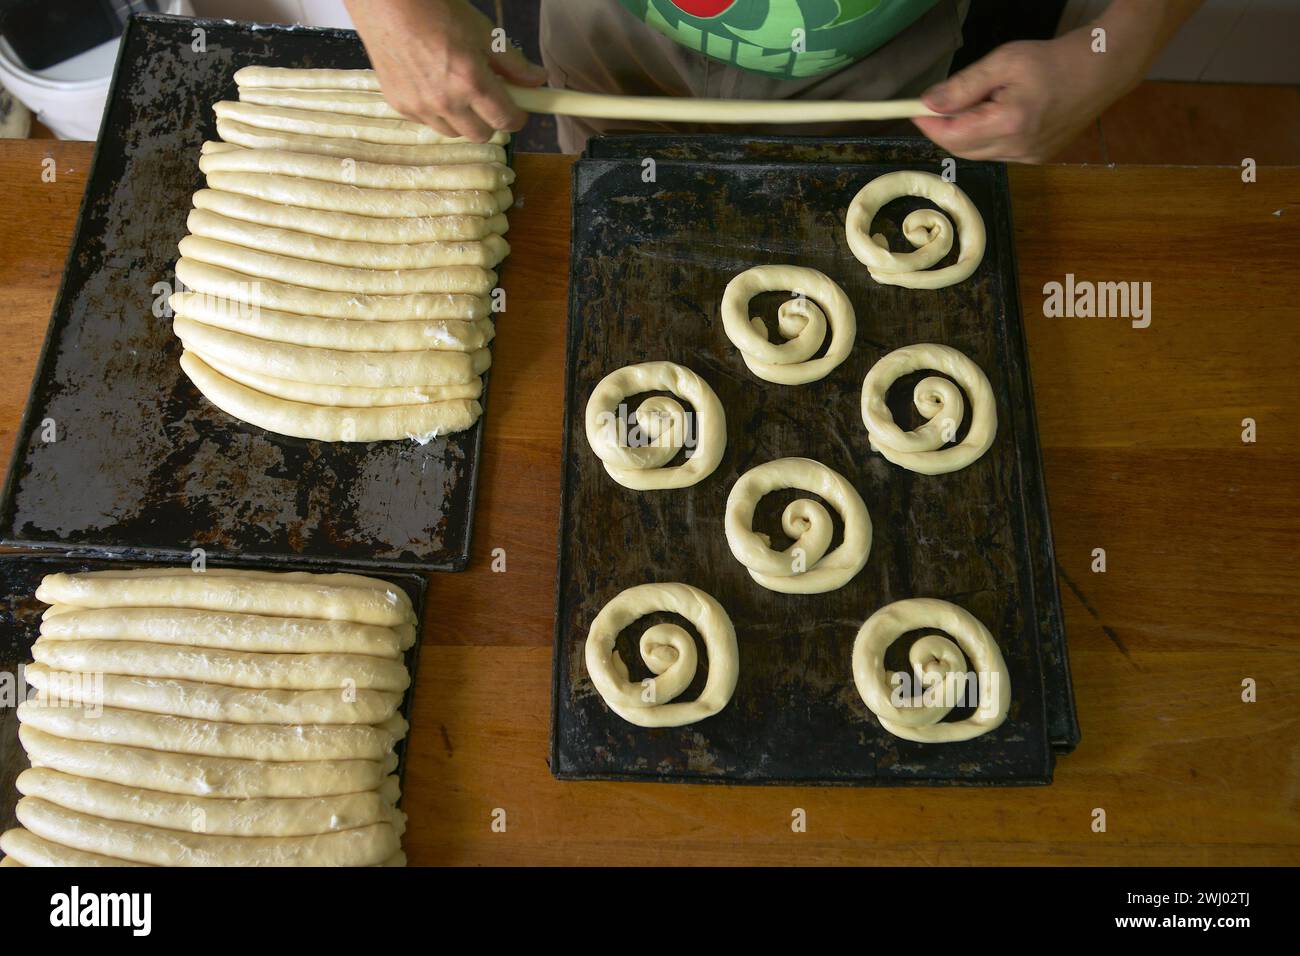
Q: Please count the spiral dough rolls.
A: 7